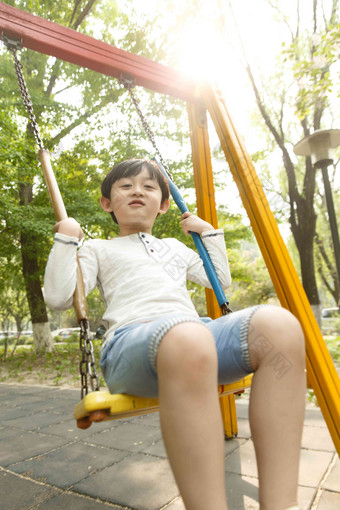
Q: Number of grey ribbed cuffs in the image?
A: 2